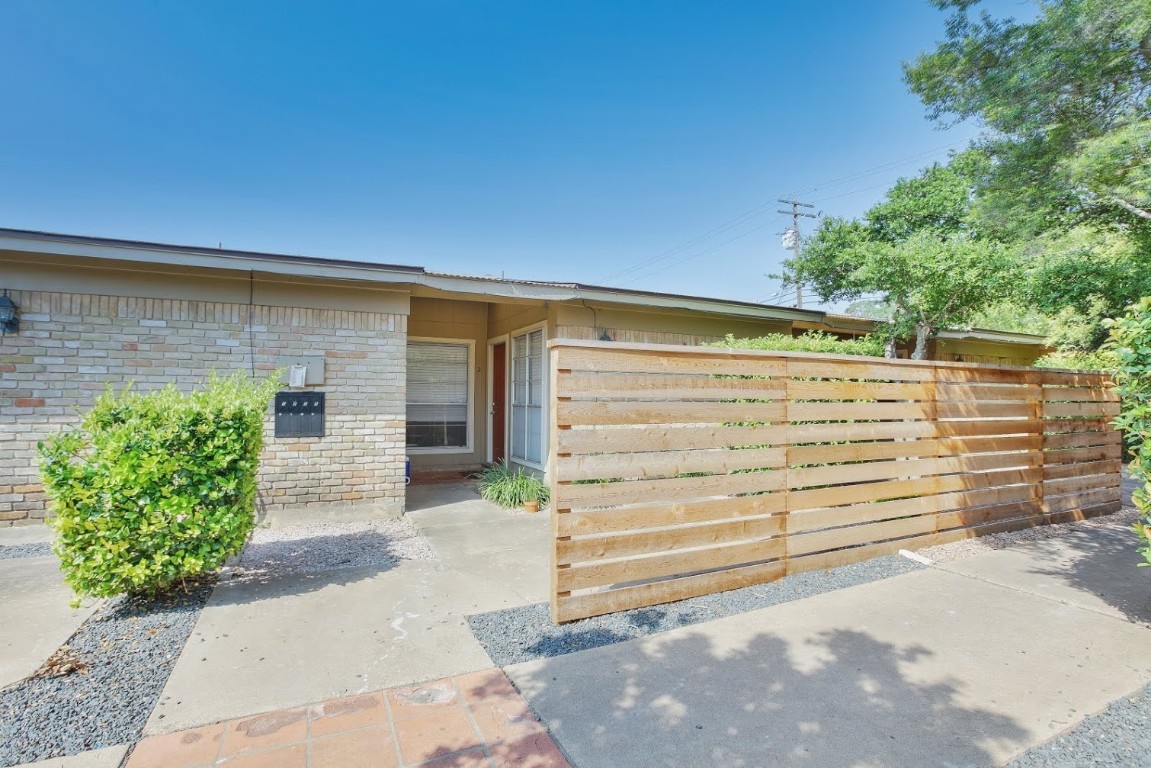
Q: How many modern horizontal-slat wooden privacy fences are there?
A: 1